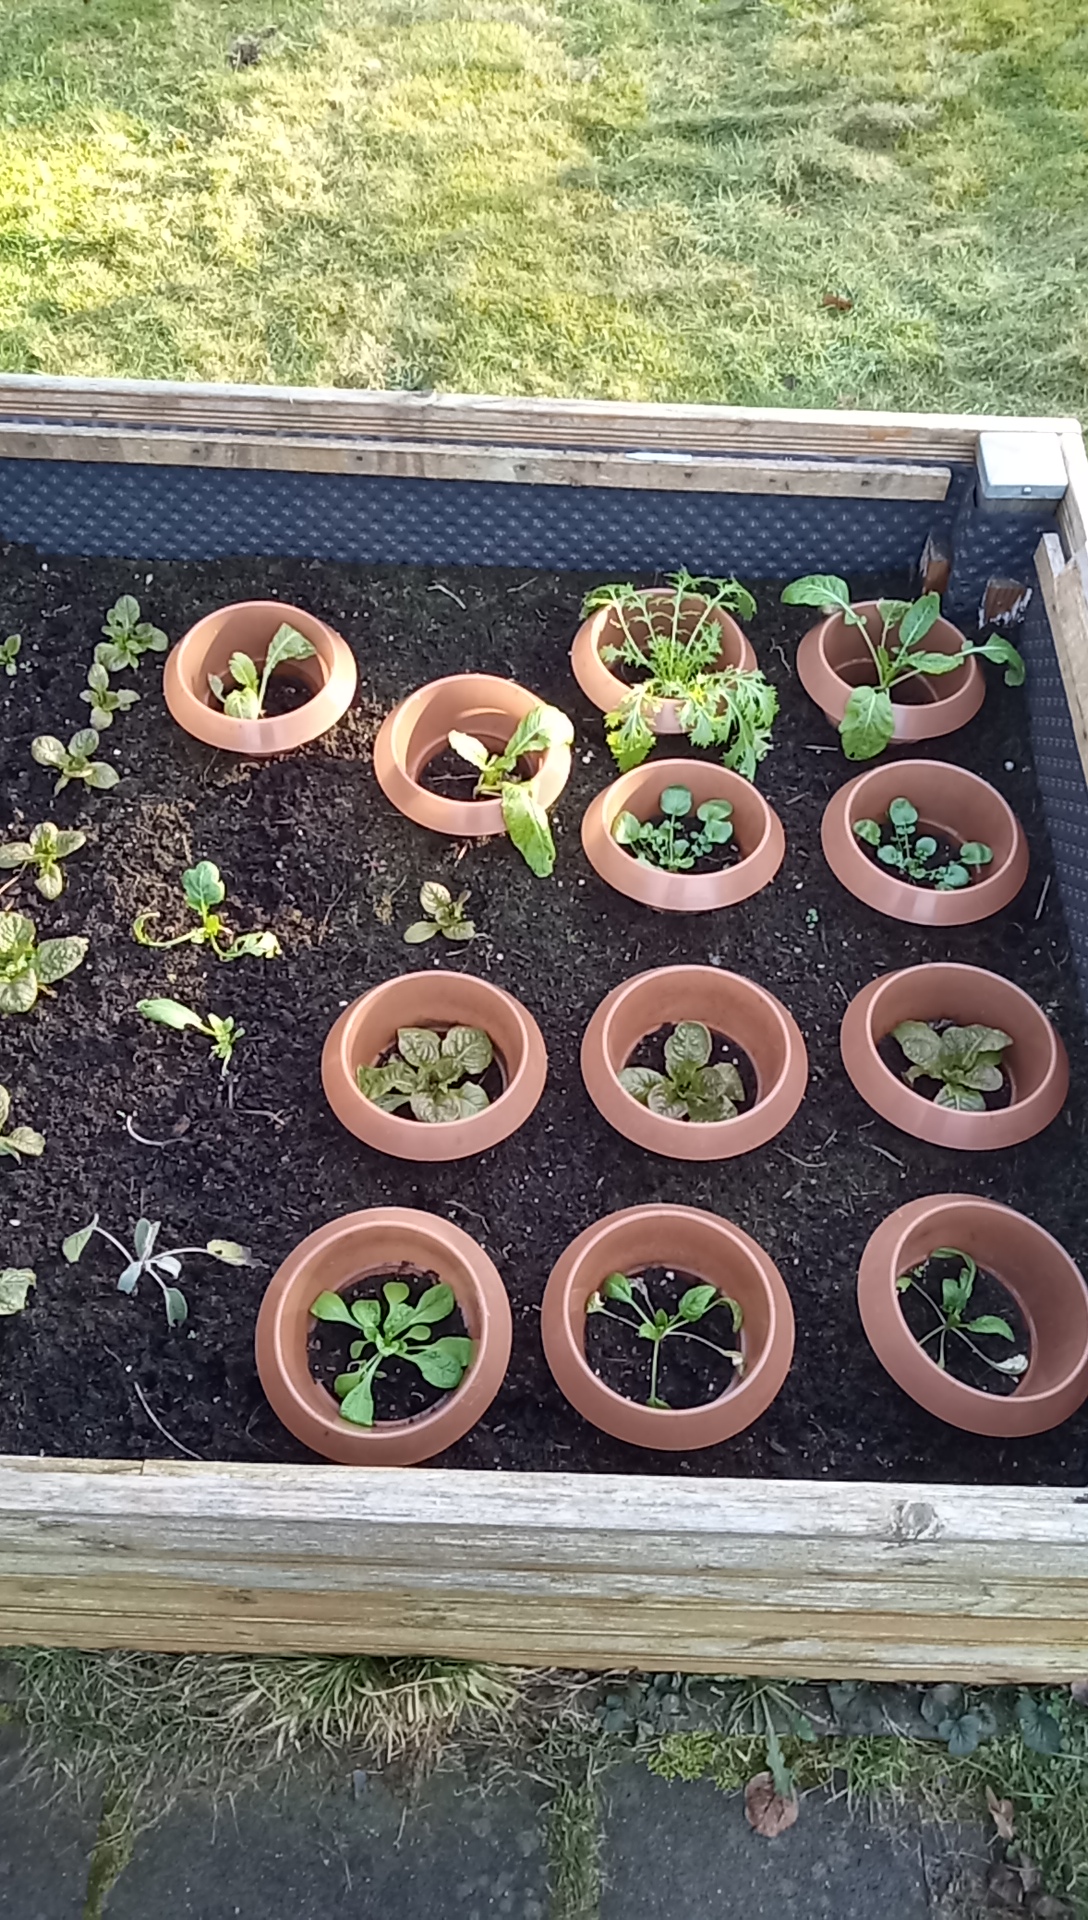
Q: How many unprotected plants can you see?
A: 12